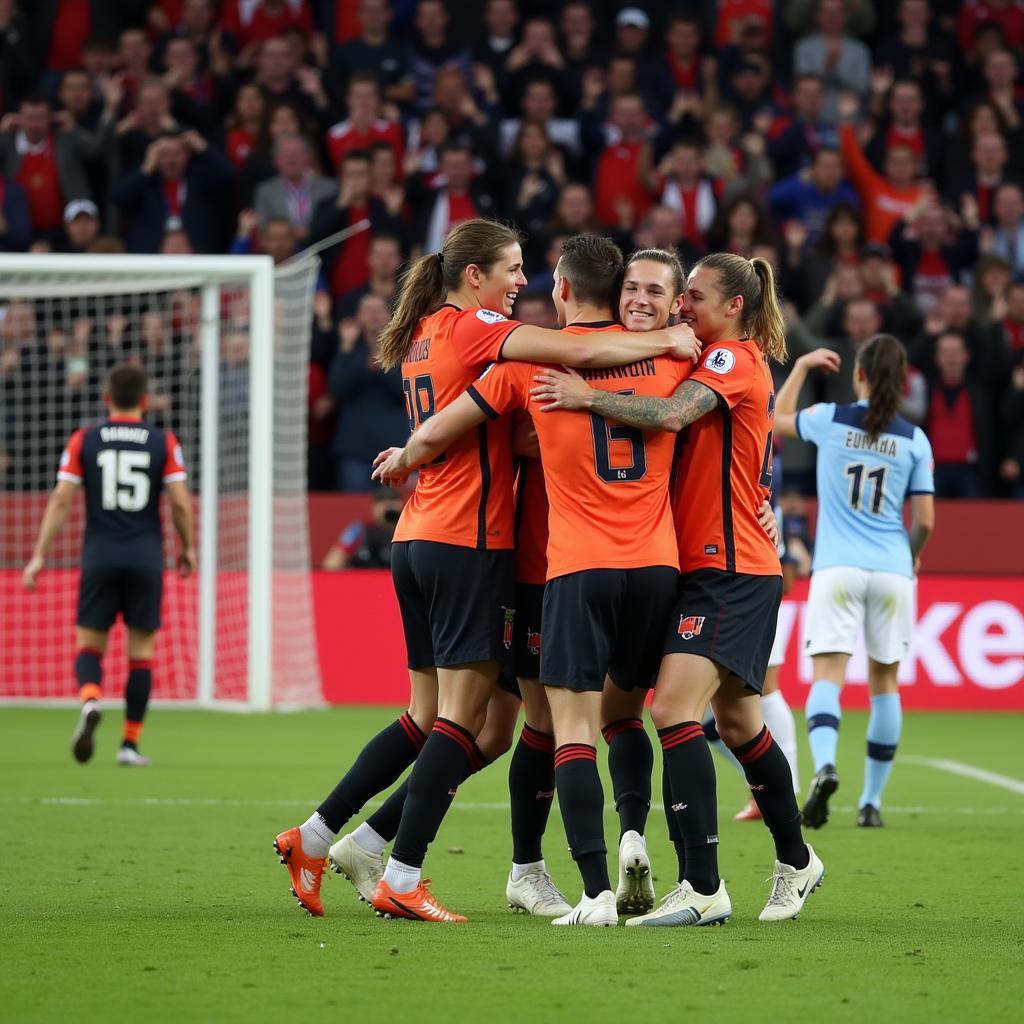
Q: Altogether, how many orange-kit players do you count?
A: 4